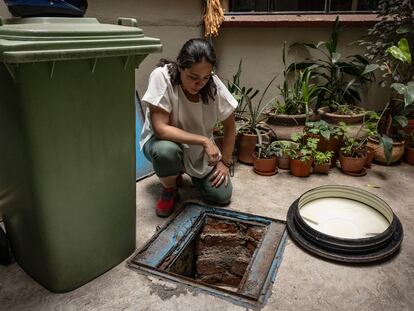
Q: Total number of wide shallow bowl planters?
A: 2